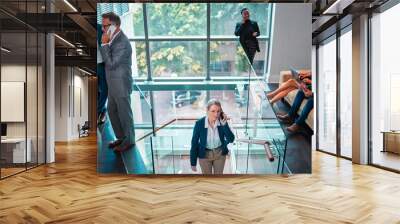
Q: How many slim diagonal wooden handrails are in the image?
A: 1